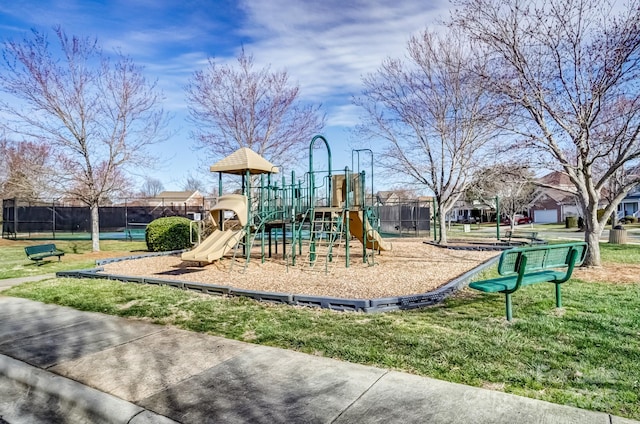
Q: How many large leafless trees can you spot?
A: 4